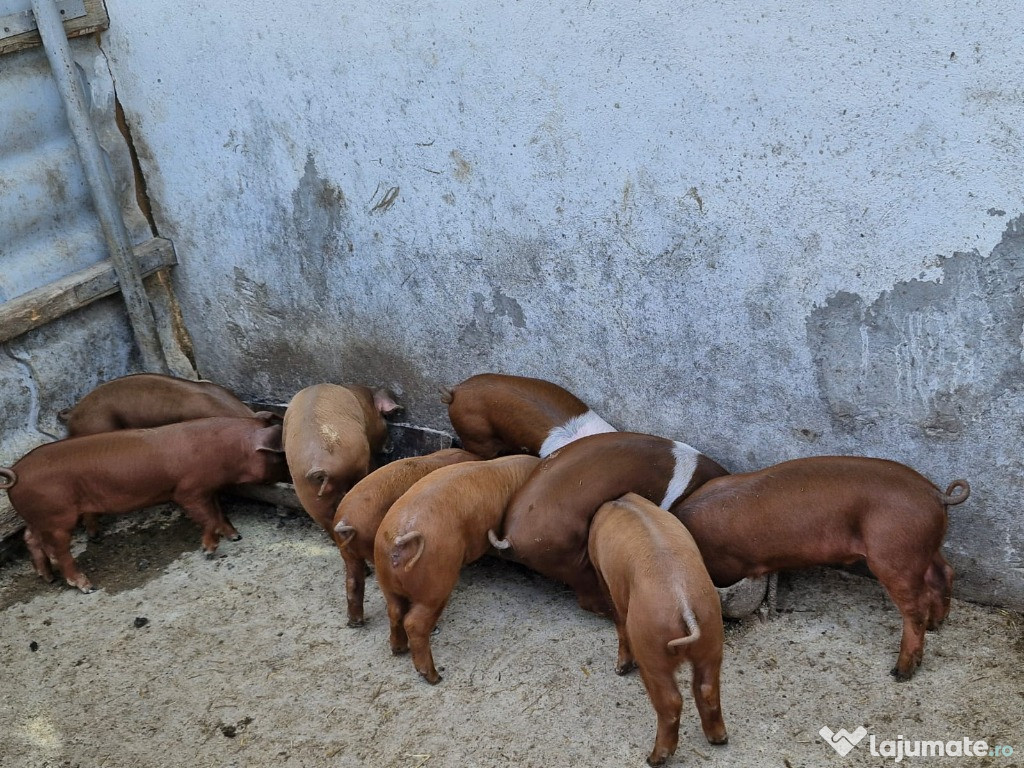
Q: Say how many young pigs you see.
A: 9